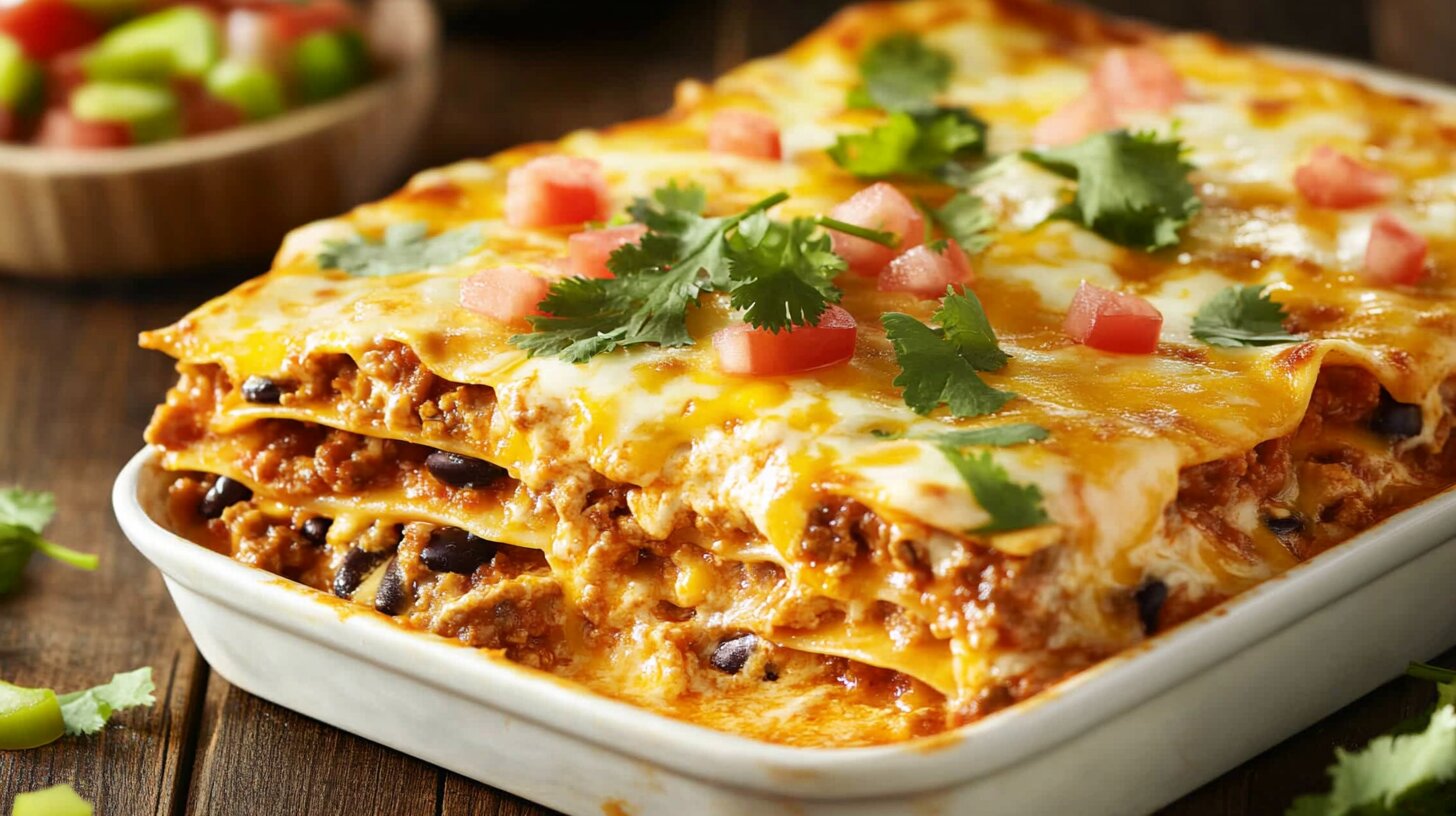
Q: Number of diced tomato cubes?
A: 12